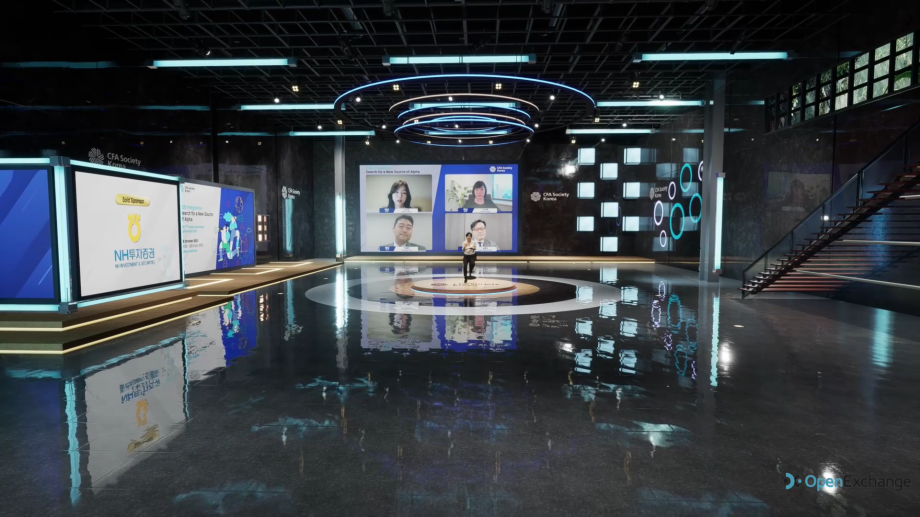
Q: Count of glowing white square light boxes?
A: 9